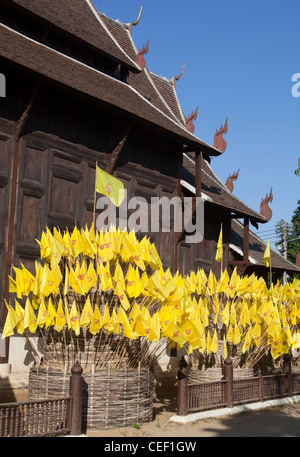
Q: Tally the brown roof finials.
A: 5